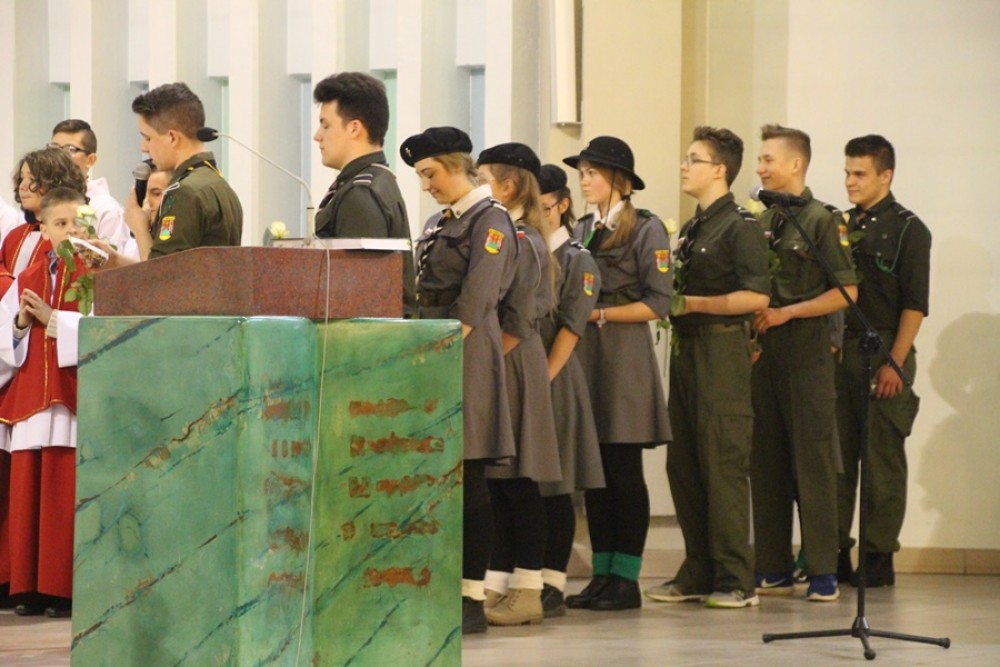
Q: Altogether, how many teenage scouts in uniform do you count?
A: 9